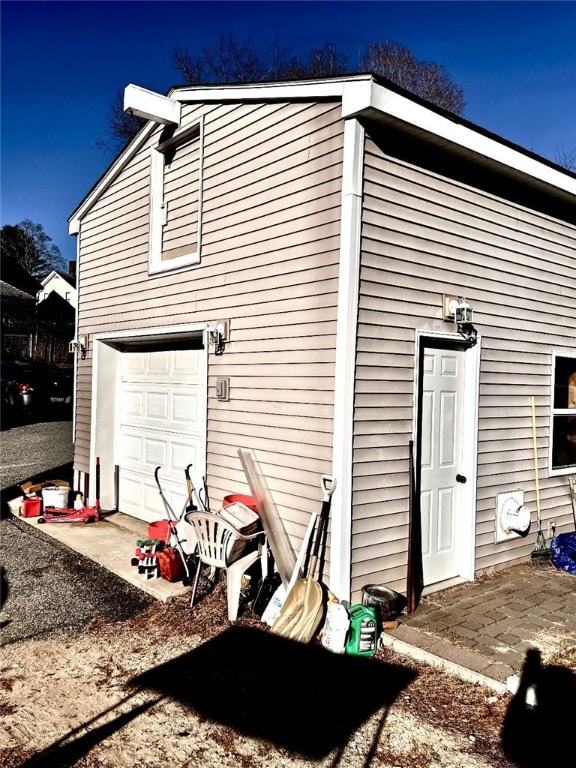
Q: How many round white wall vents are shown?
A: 1